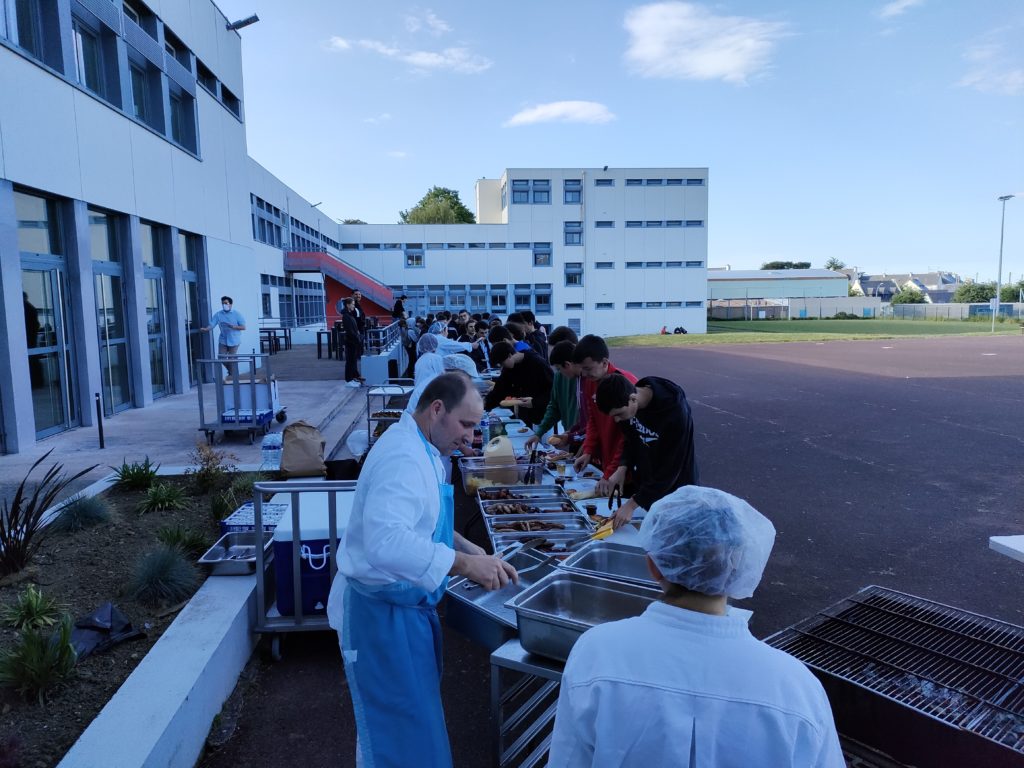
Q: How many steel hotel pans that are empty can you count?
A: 2